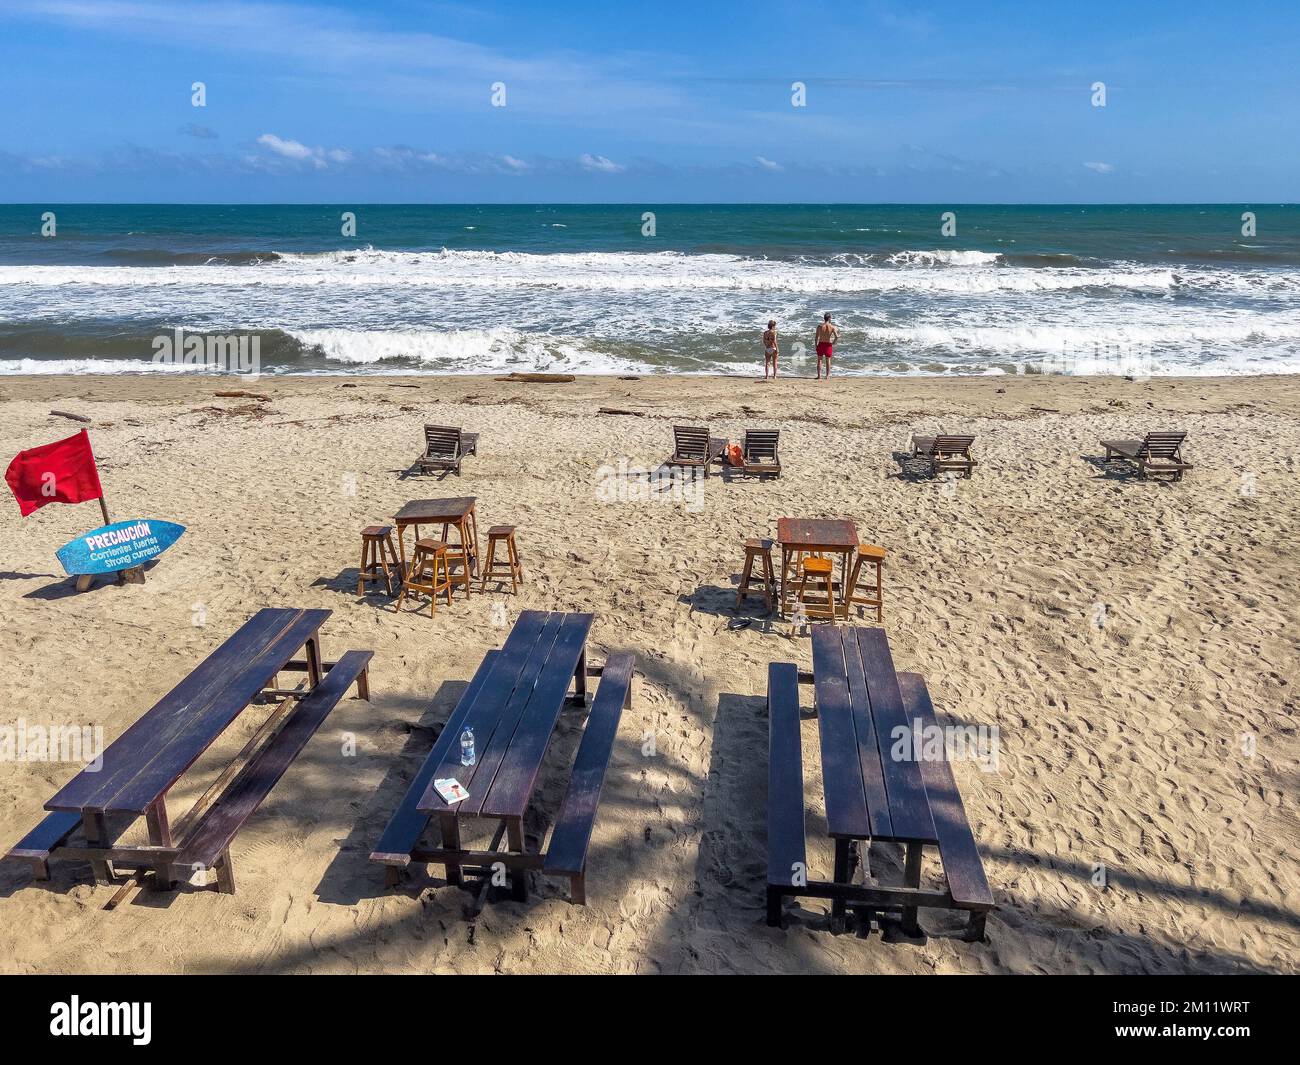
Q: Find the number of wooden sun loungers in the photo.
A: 5